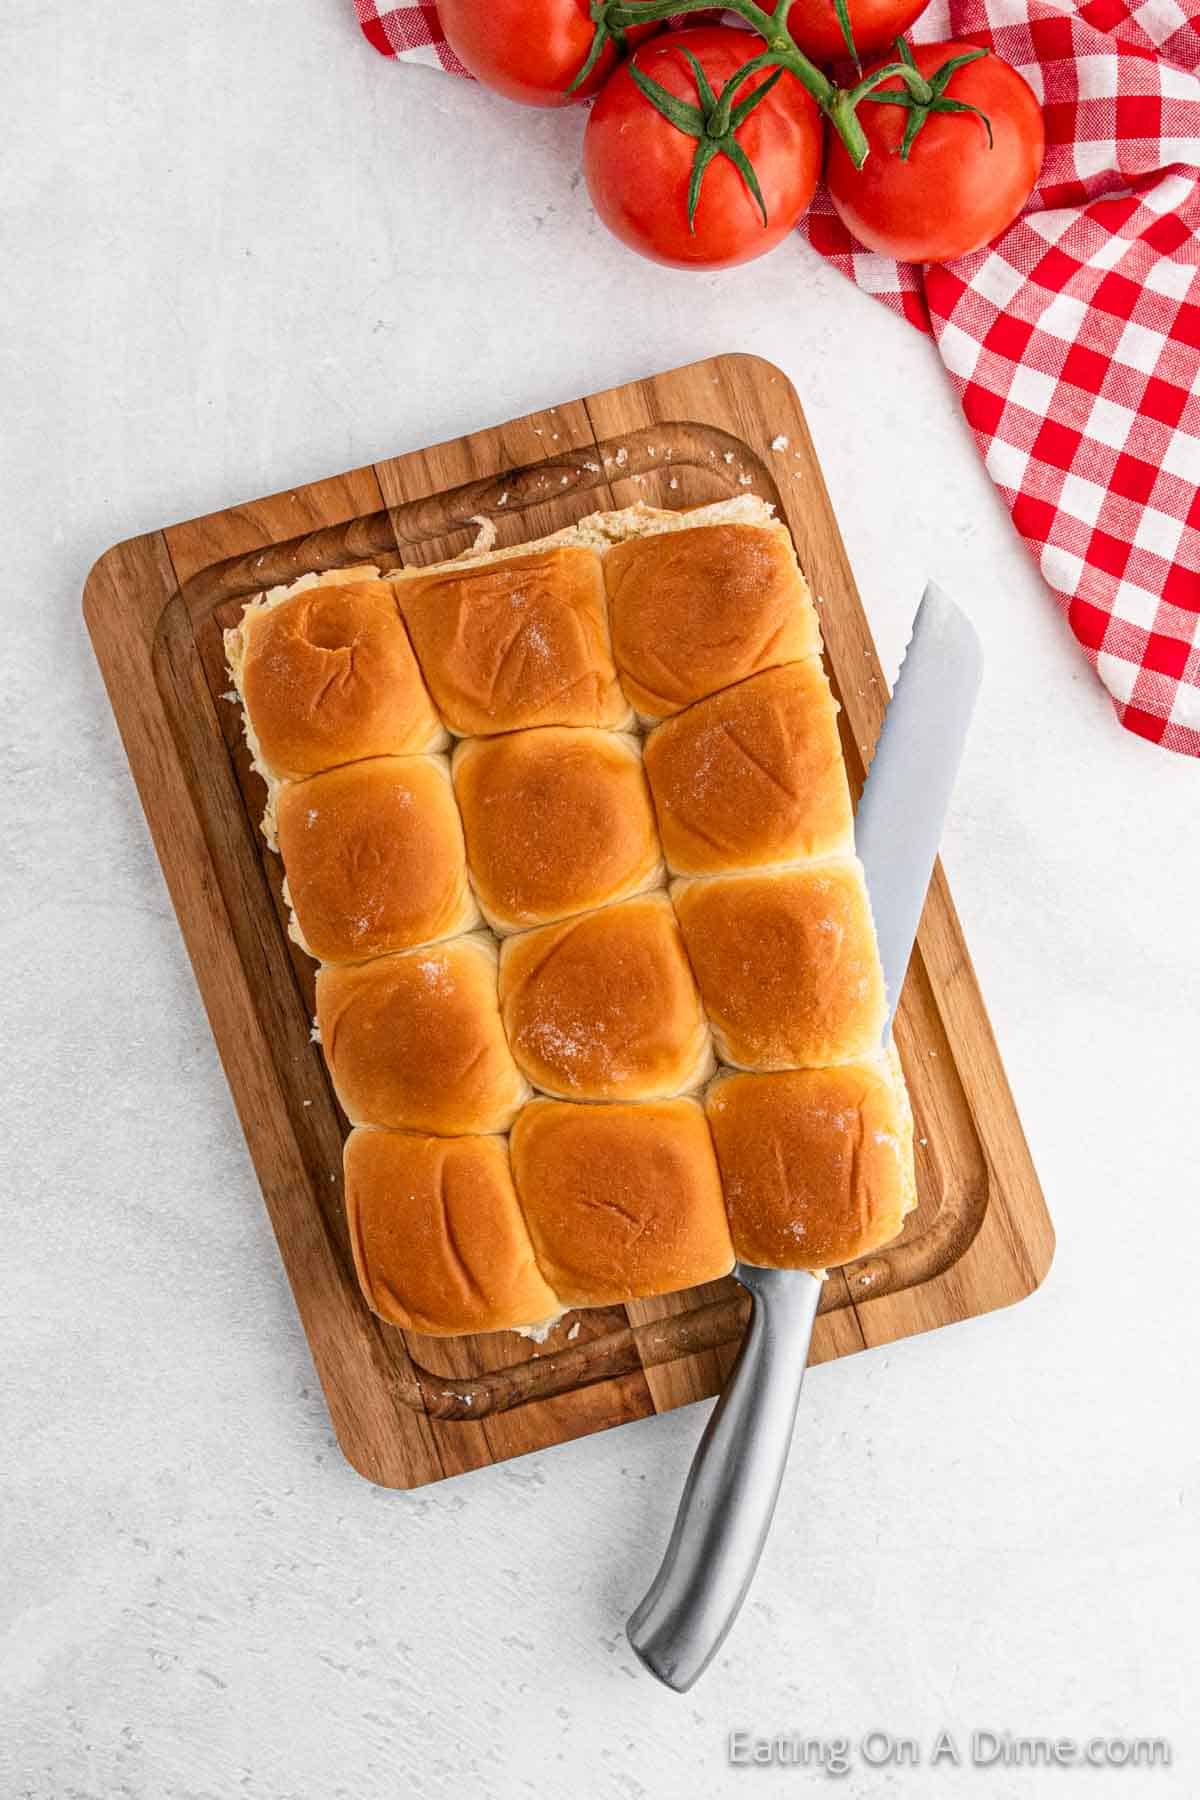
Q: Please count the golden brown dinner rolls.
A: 12